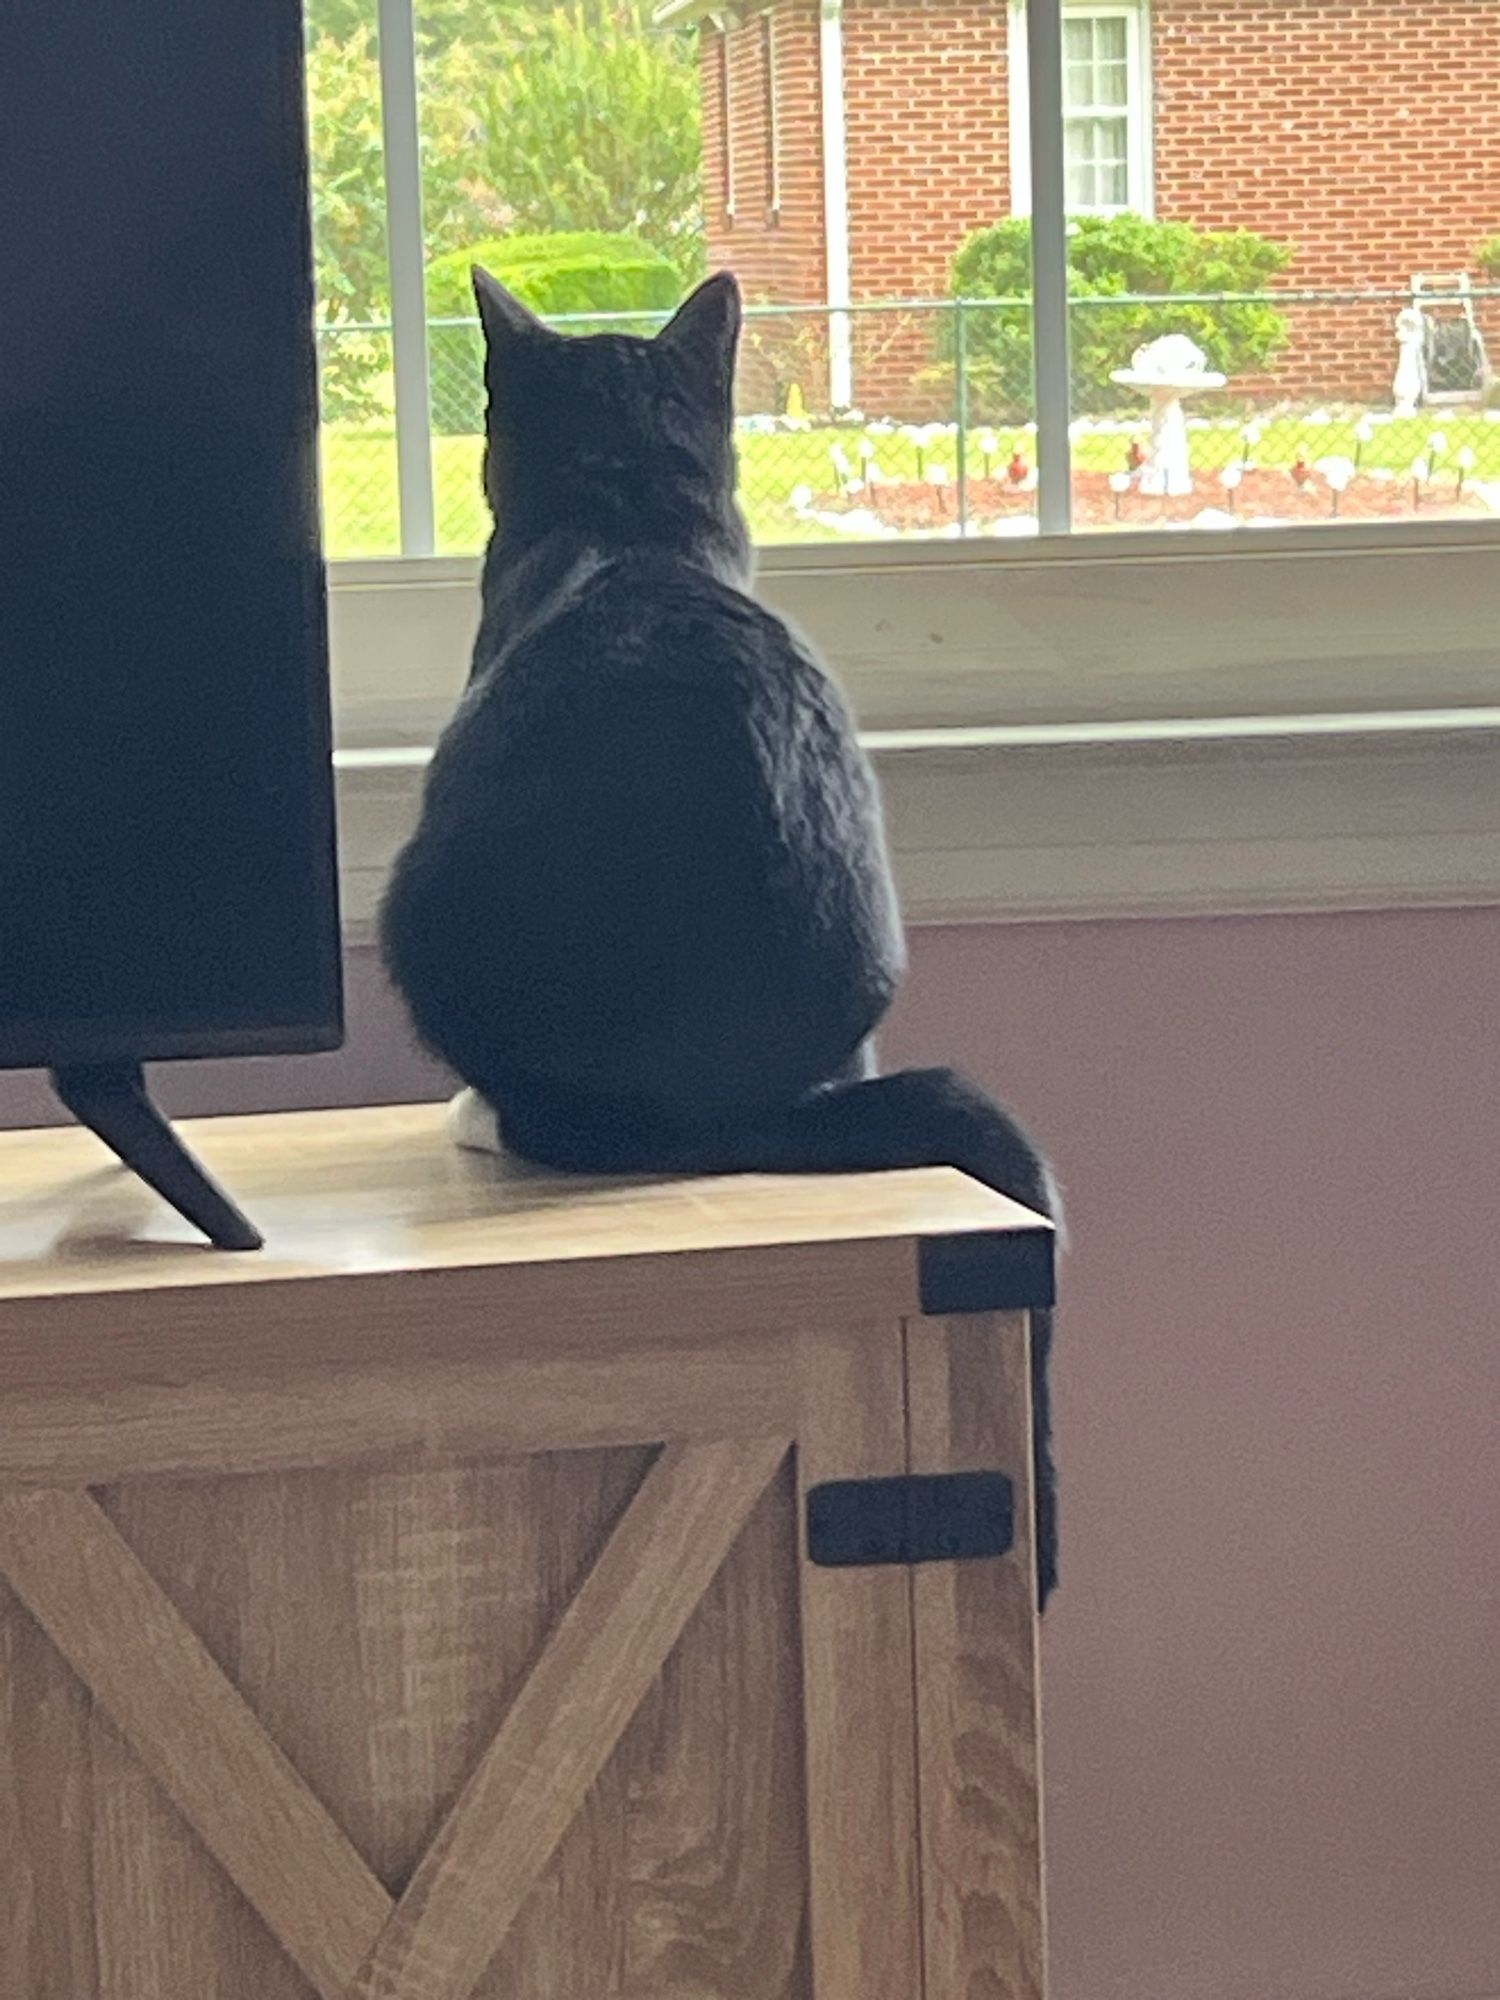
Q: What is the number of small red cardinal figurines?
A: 3